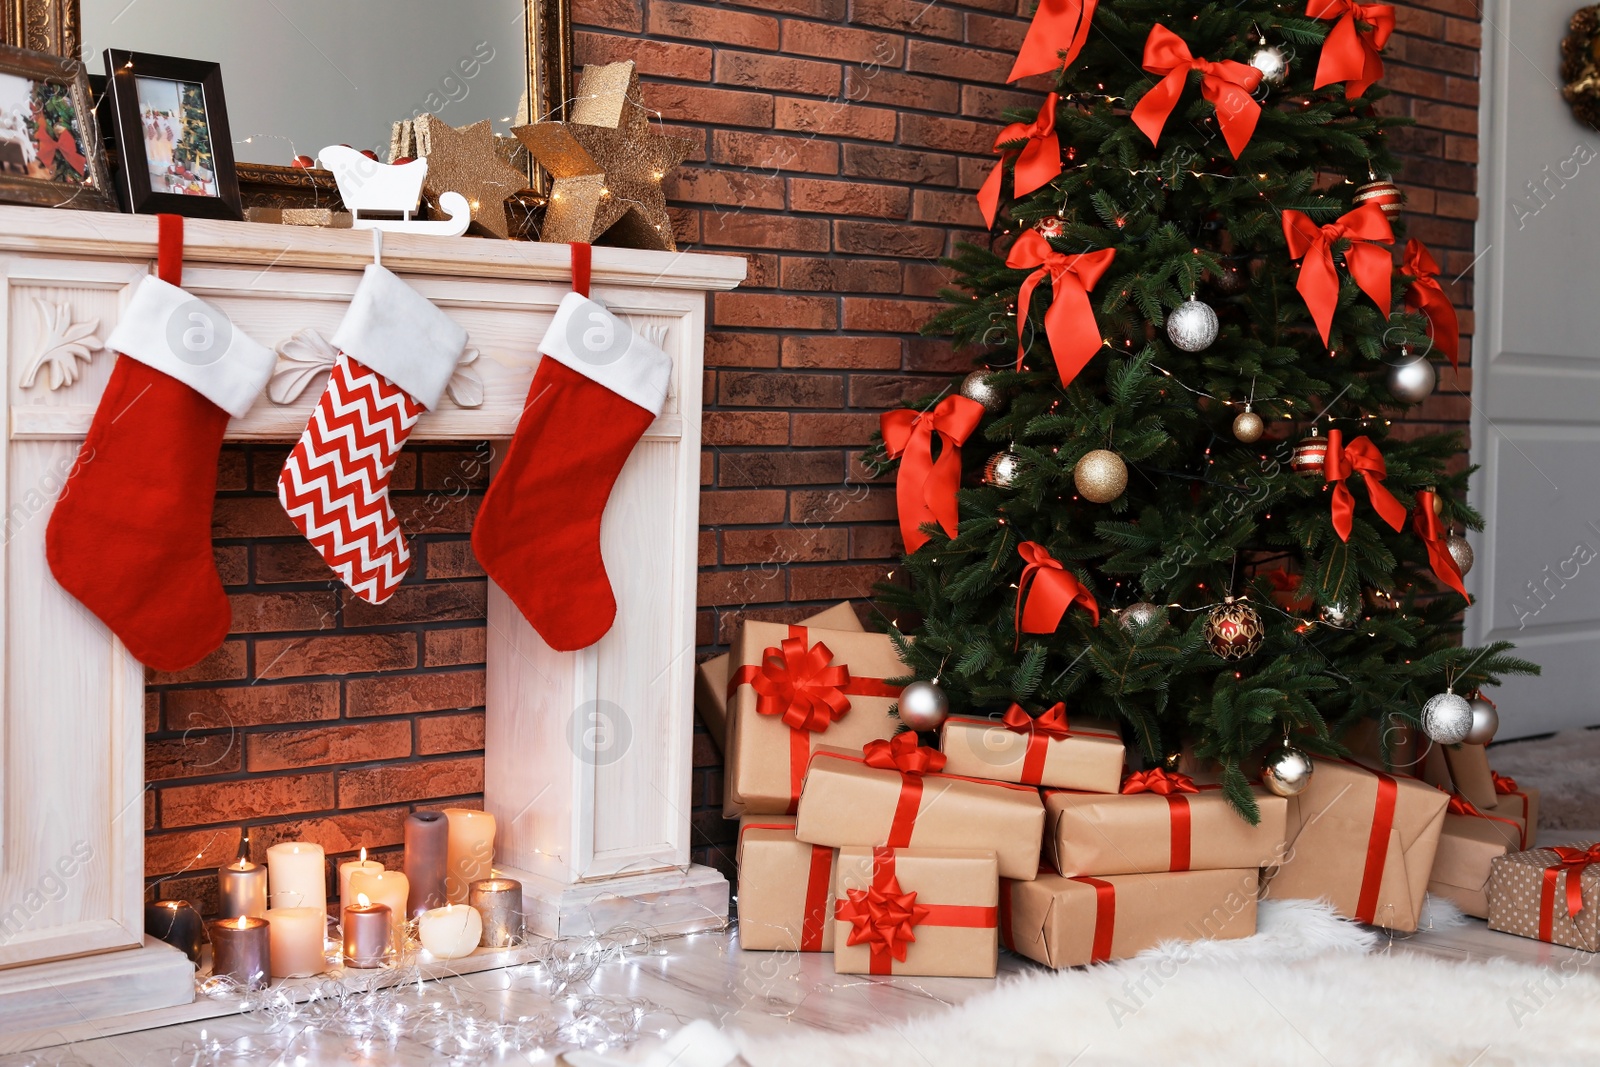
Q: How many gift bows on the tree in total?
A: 11